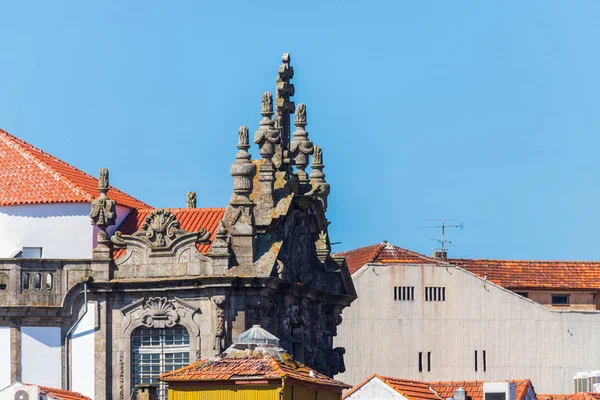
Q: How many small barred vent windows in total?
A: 2